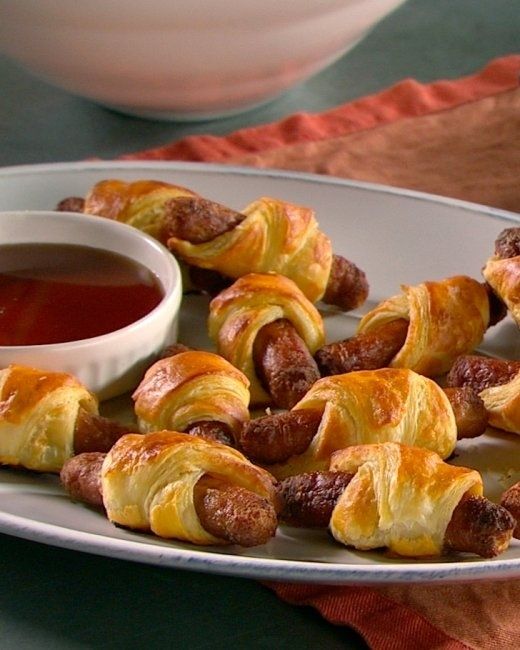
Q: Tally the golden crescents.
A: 11